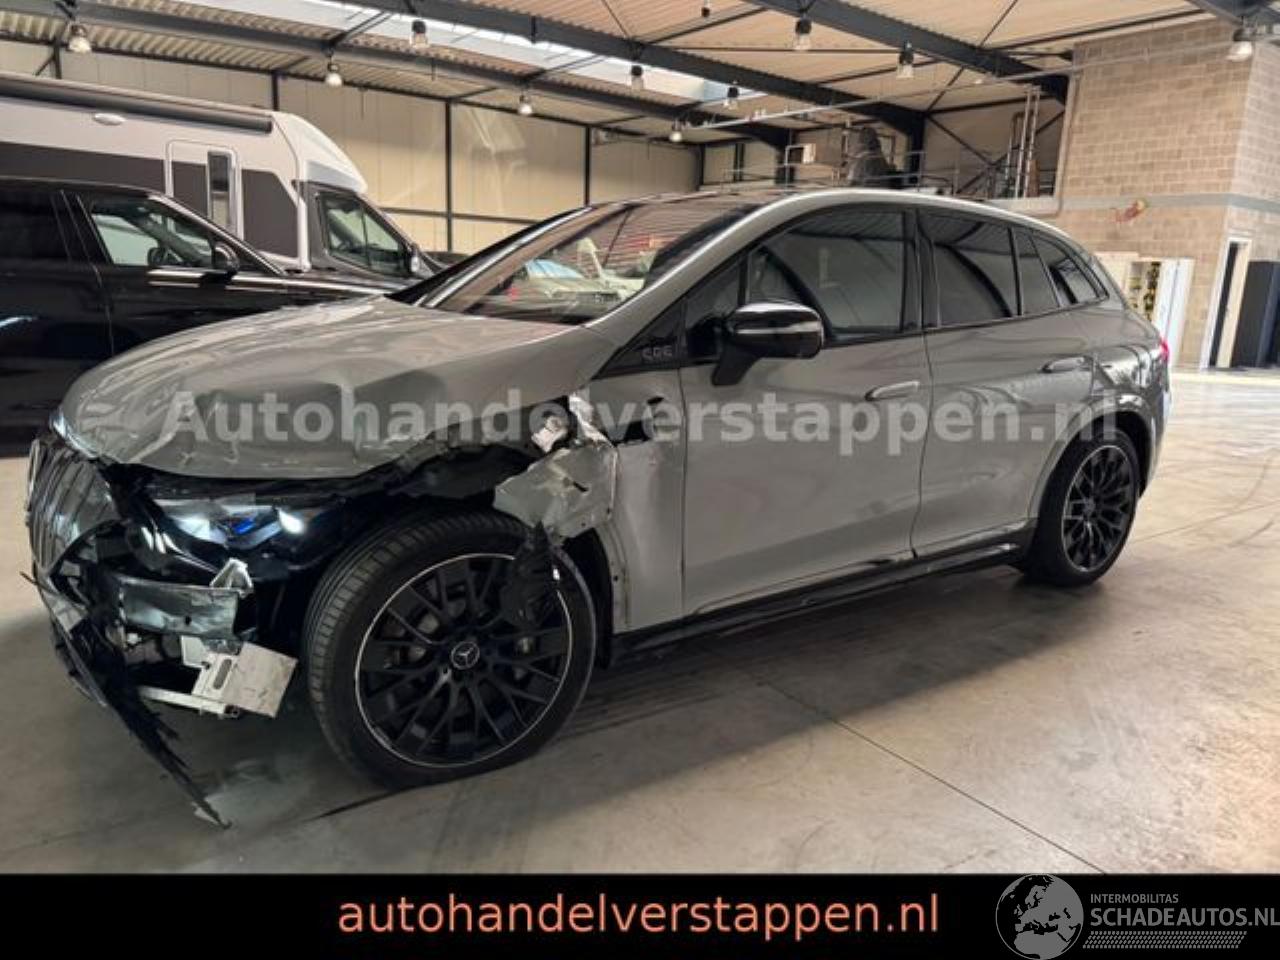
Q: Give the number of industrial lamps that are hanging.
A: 10